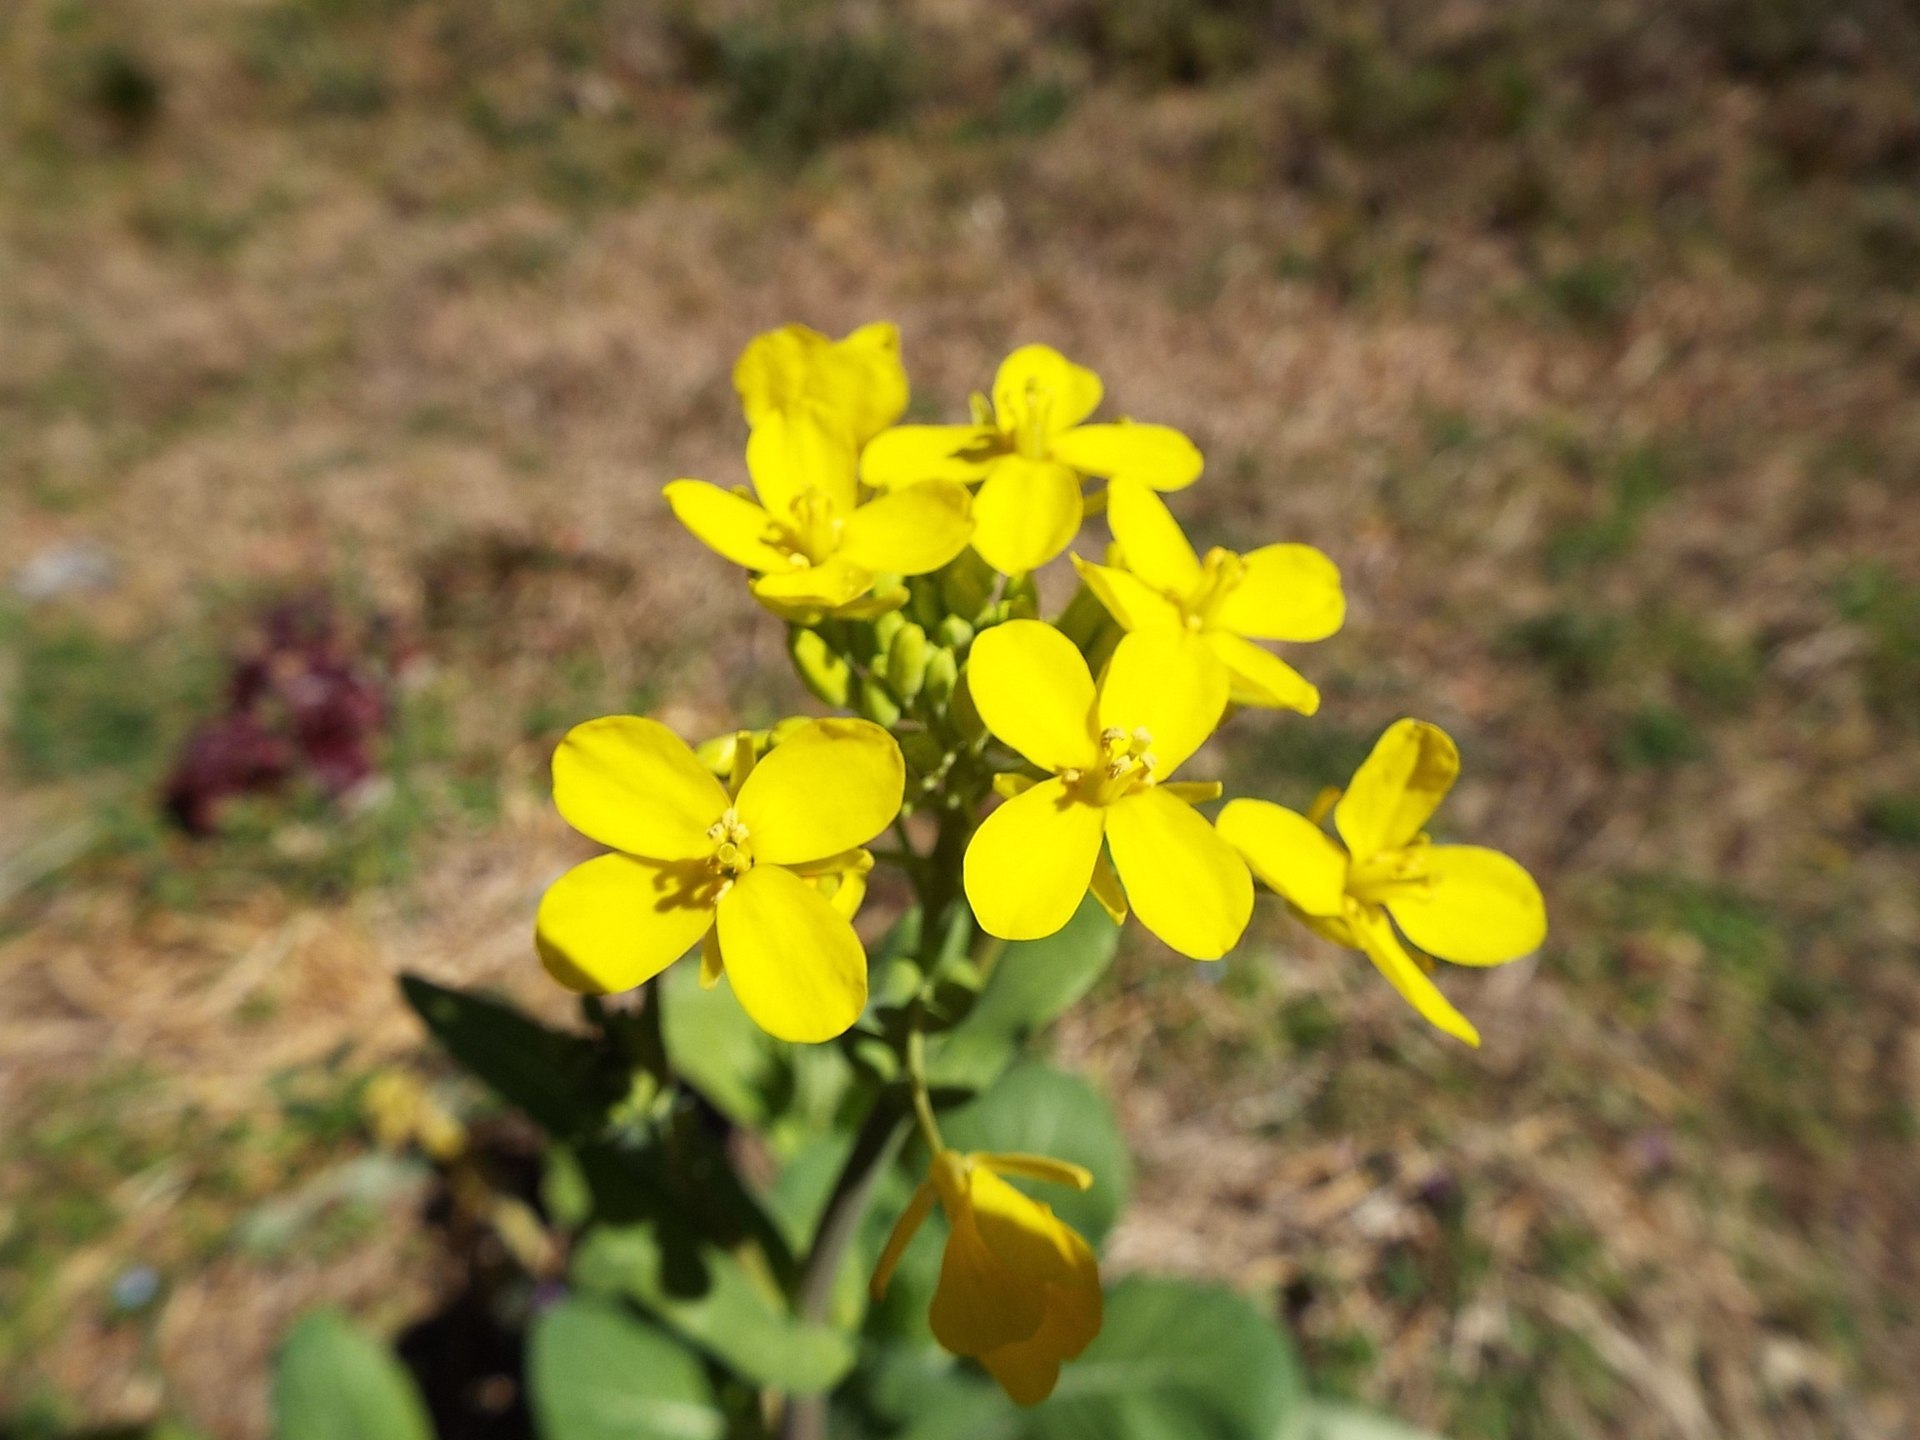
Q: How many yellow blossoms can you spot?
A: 8